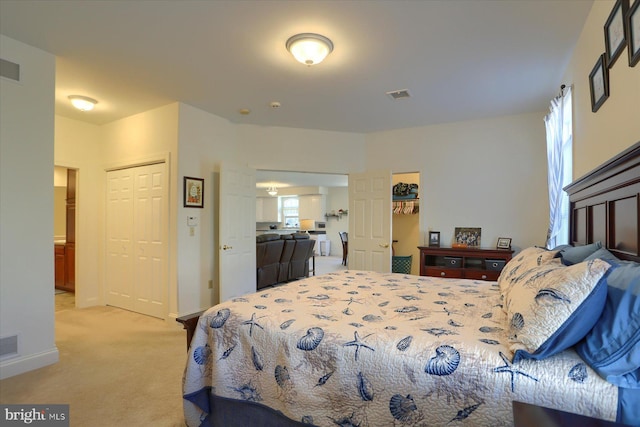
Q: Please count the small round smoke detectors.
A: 2